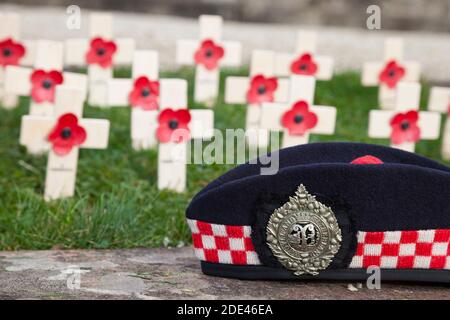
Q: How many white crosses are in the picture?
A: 13